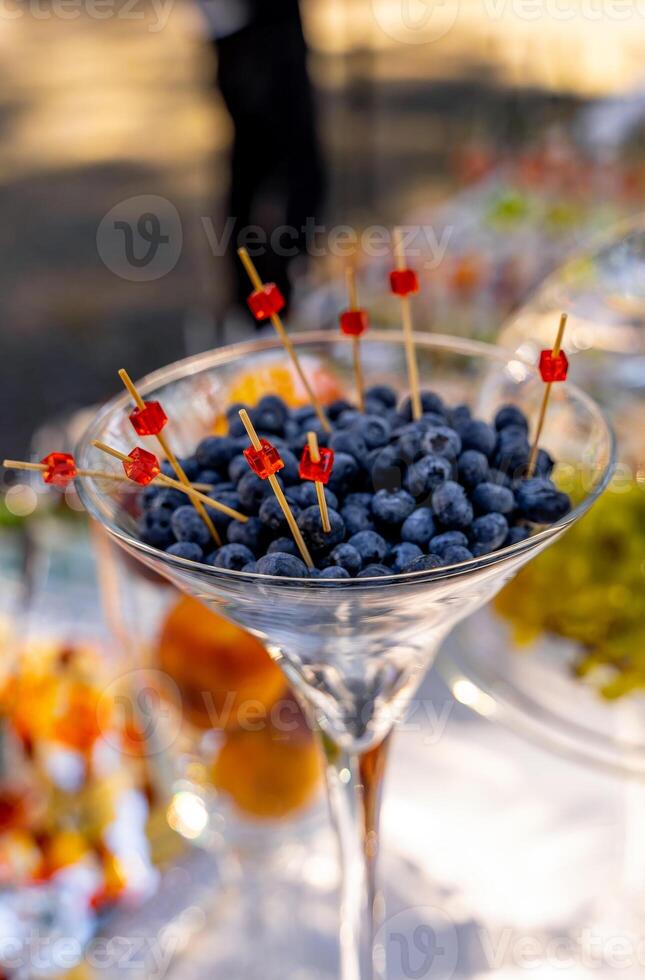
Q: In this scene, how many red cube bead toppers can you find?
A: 9